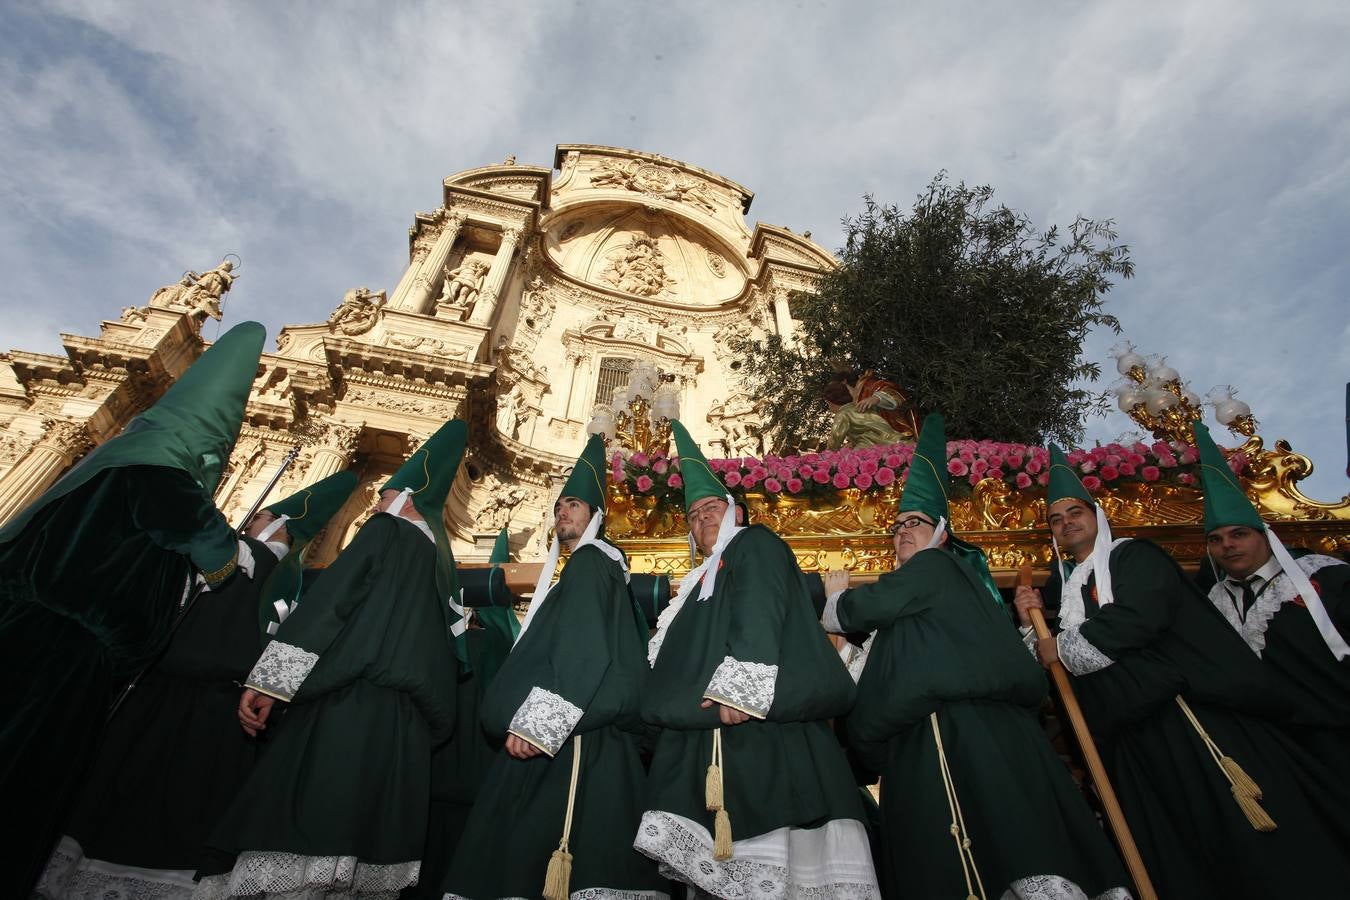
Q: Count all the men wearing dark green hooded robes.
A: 8